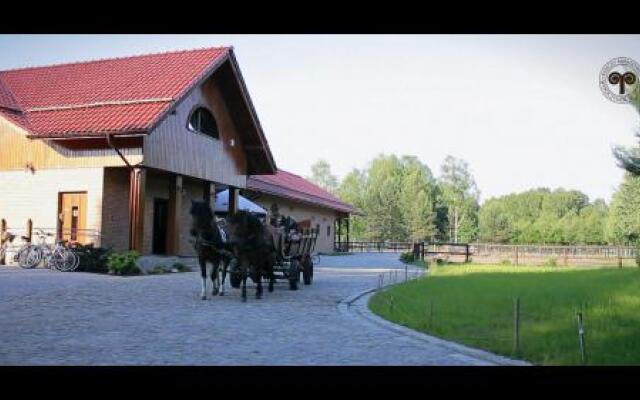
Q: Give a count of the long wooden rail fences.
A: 1